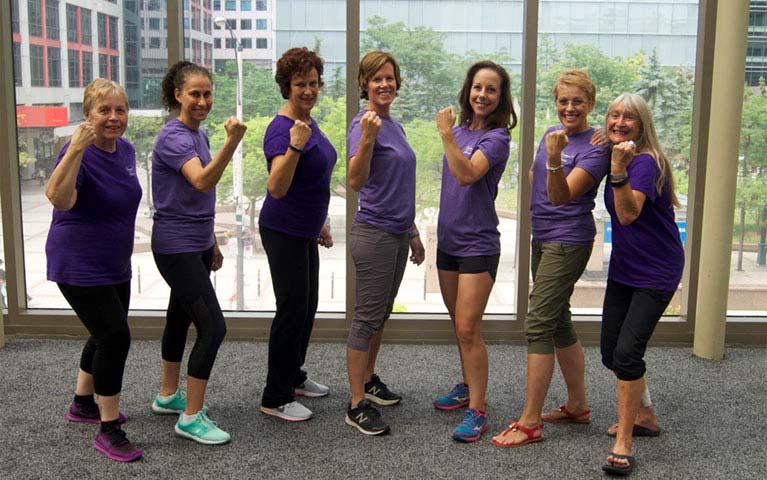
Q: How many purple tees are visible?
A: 7